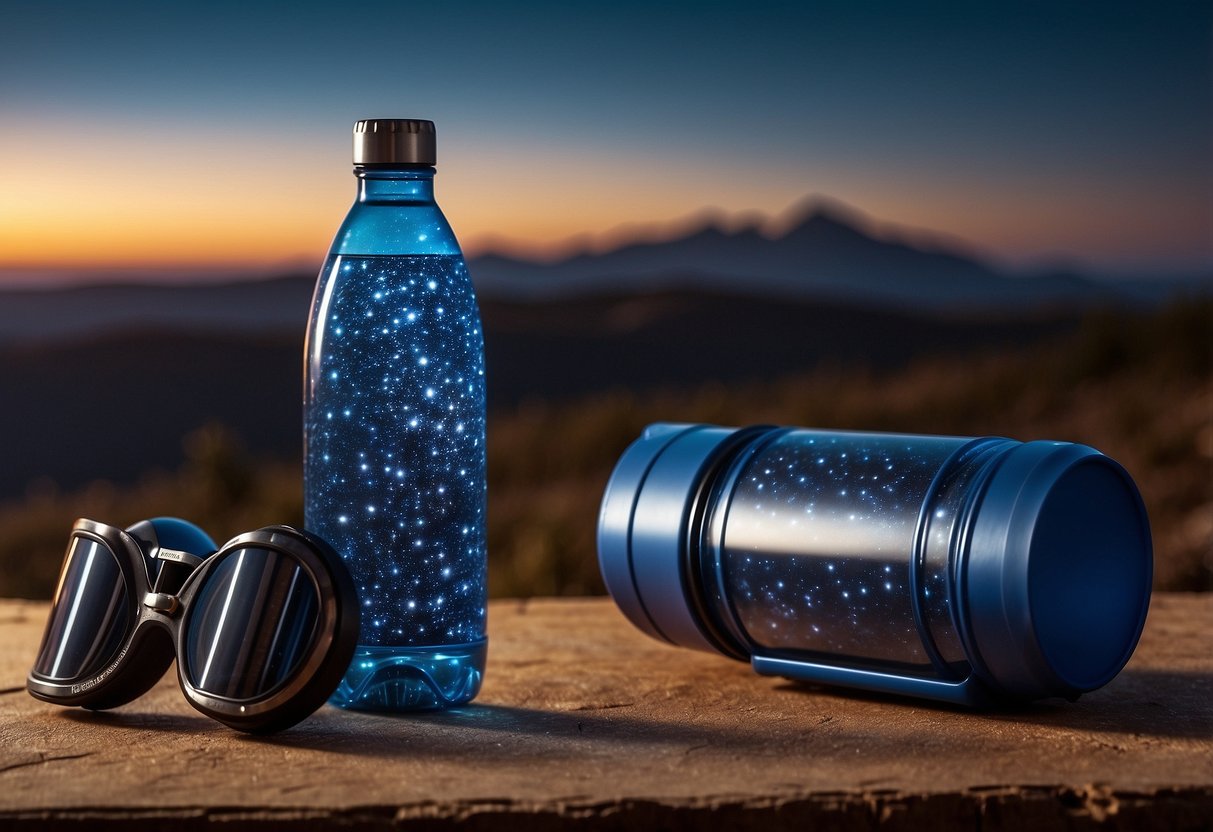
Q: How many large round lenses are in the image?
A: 2